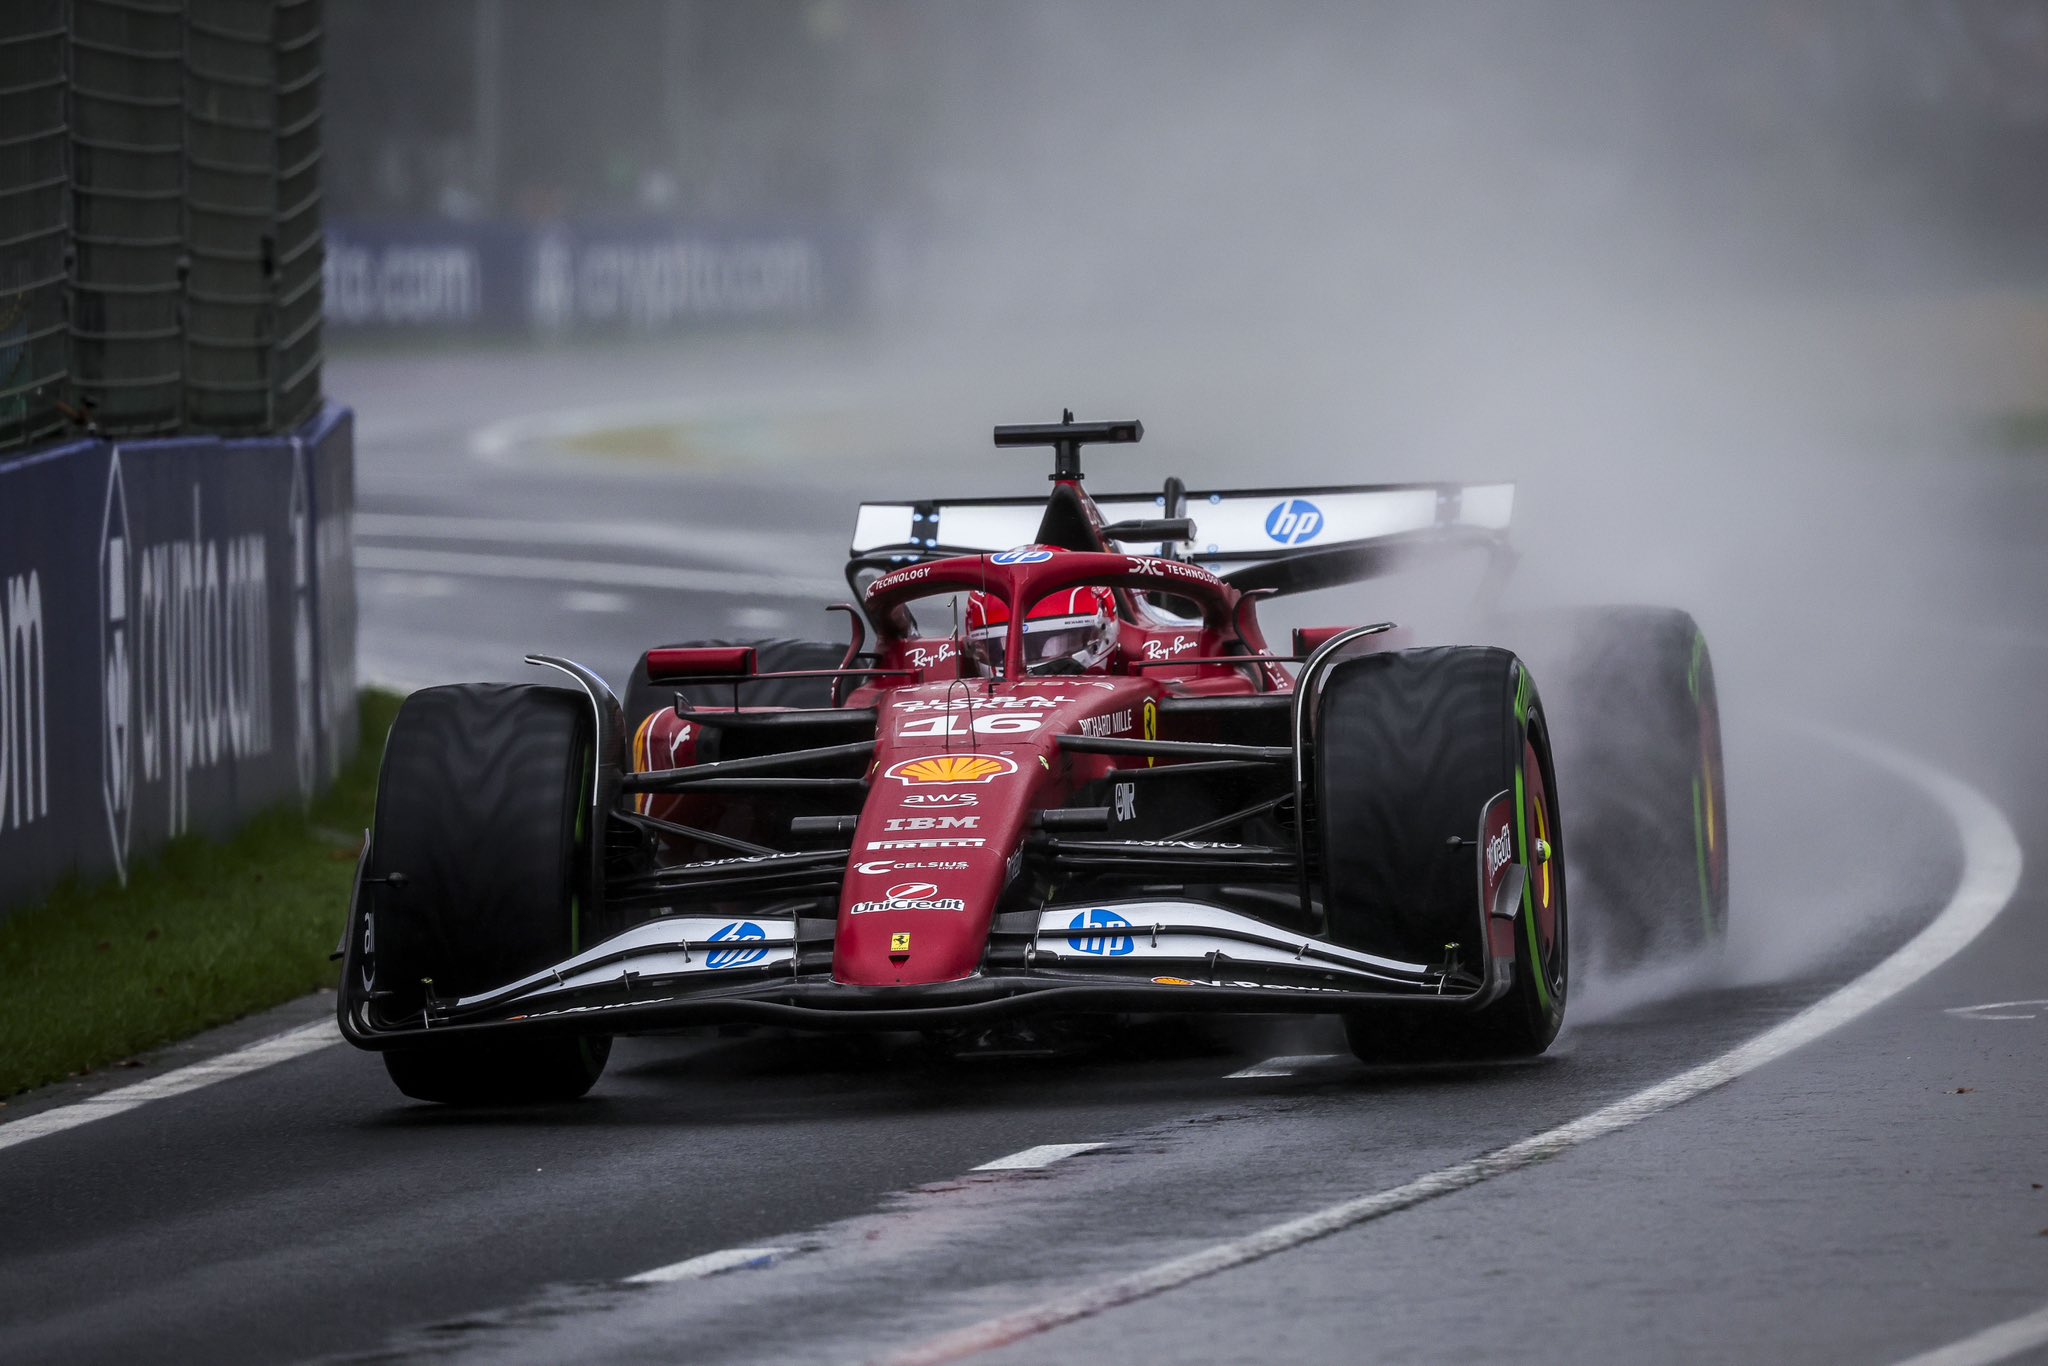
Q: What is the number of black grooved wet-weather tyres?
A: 4